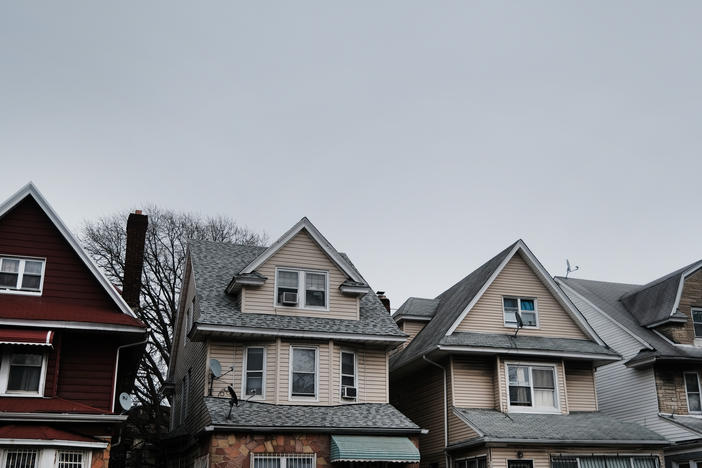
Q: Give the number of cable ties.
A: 0